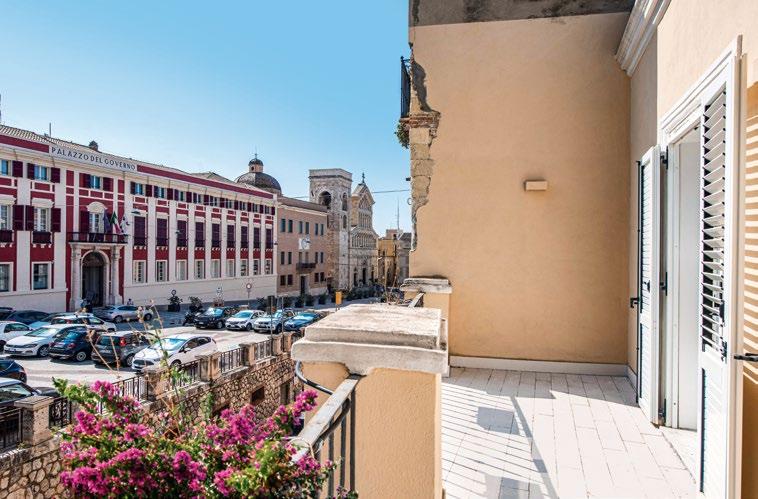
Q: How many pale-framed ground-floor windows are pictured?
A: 11